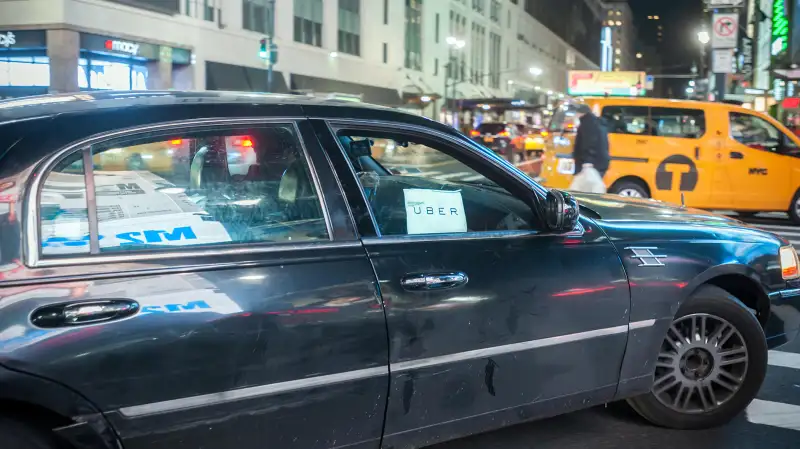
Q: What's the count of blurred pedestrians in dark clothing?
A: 1